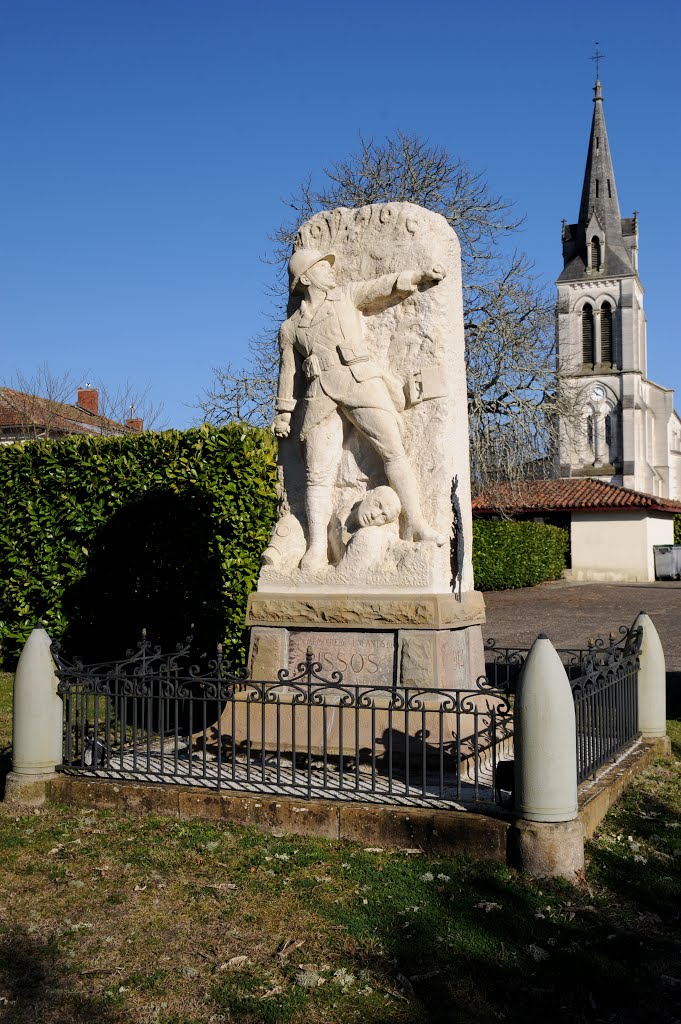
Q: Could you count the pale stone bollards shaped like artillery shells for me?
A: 3